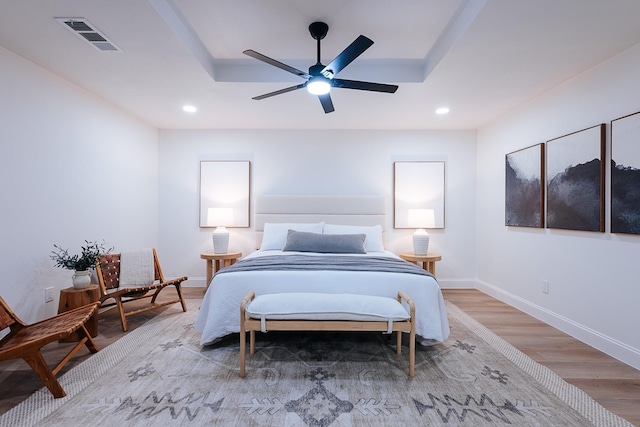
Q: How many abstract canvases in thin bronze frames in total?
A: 3